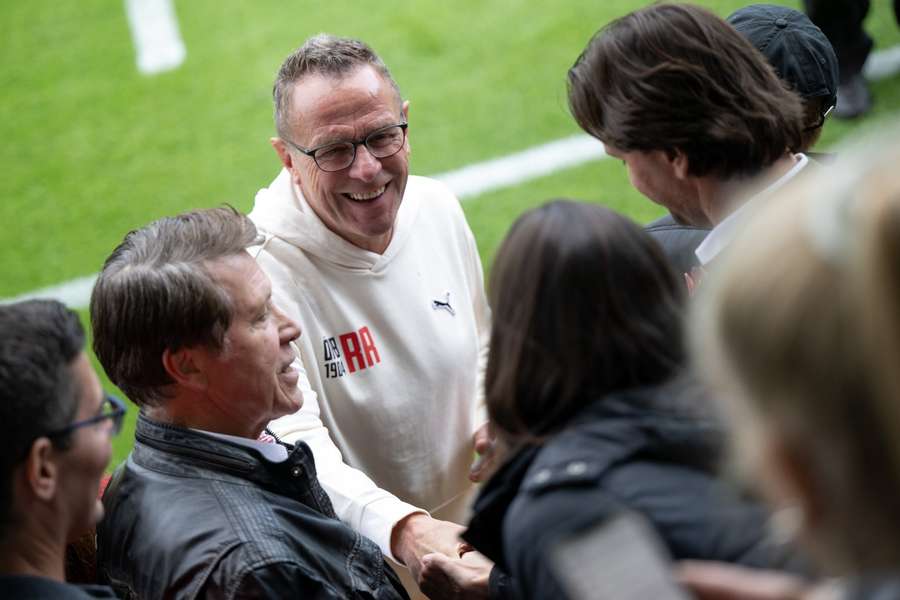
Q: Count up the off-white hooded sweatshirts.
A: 1